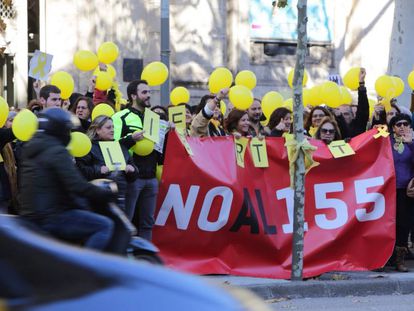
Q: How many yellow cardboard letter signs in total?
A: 6